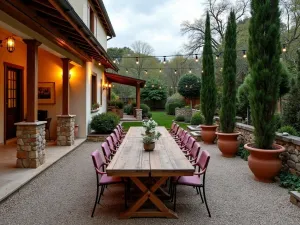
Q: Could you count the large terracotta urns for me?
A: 3